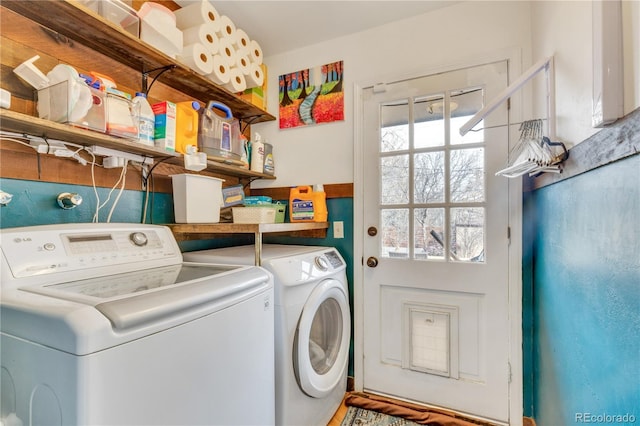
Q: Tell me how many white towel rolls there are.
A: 11